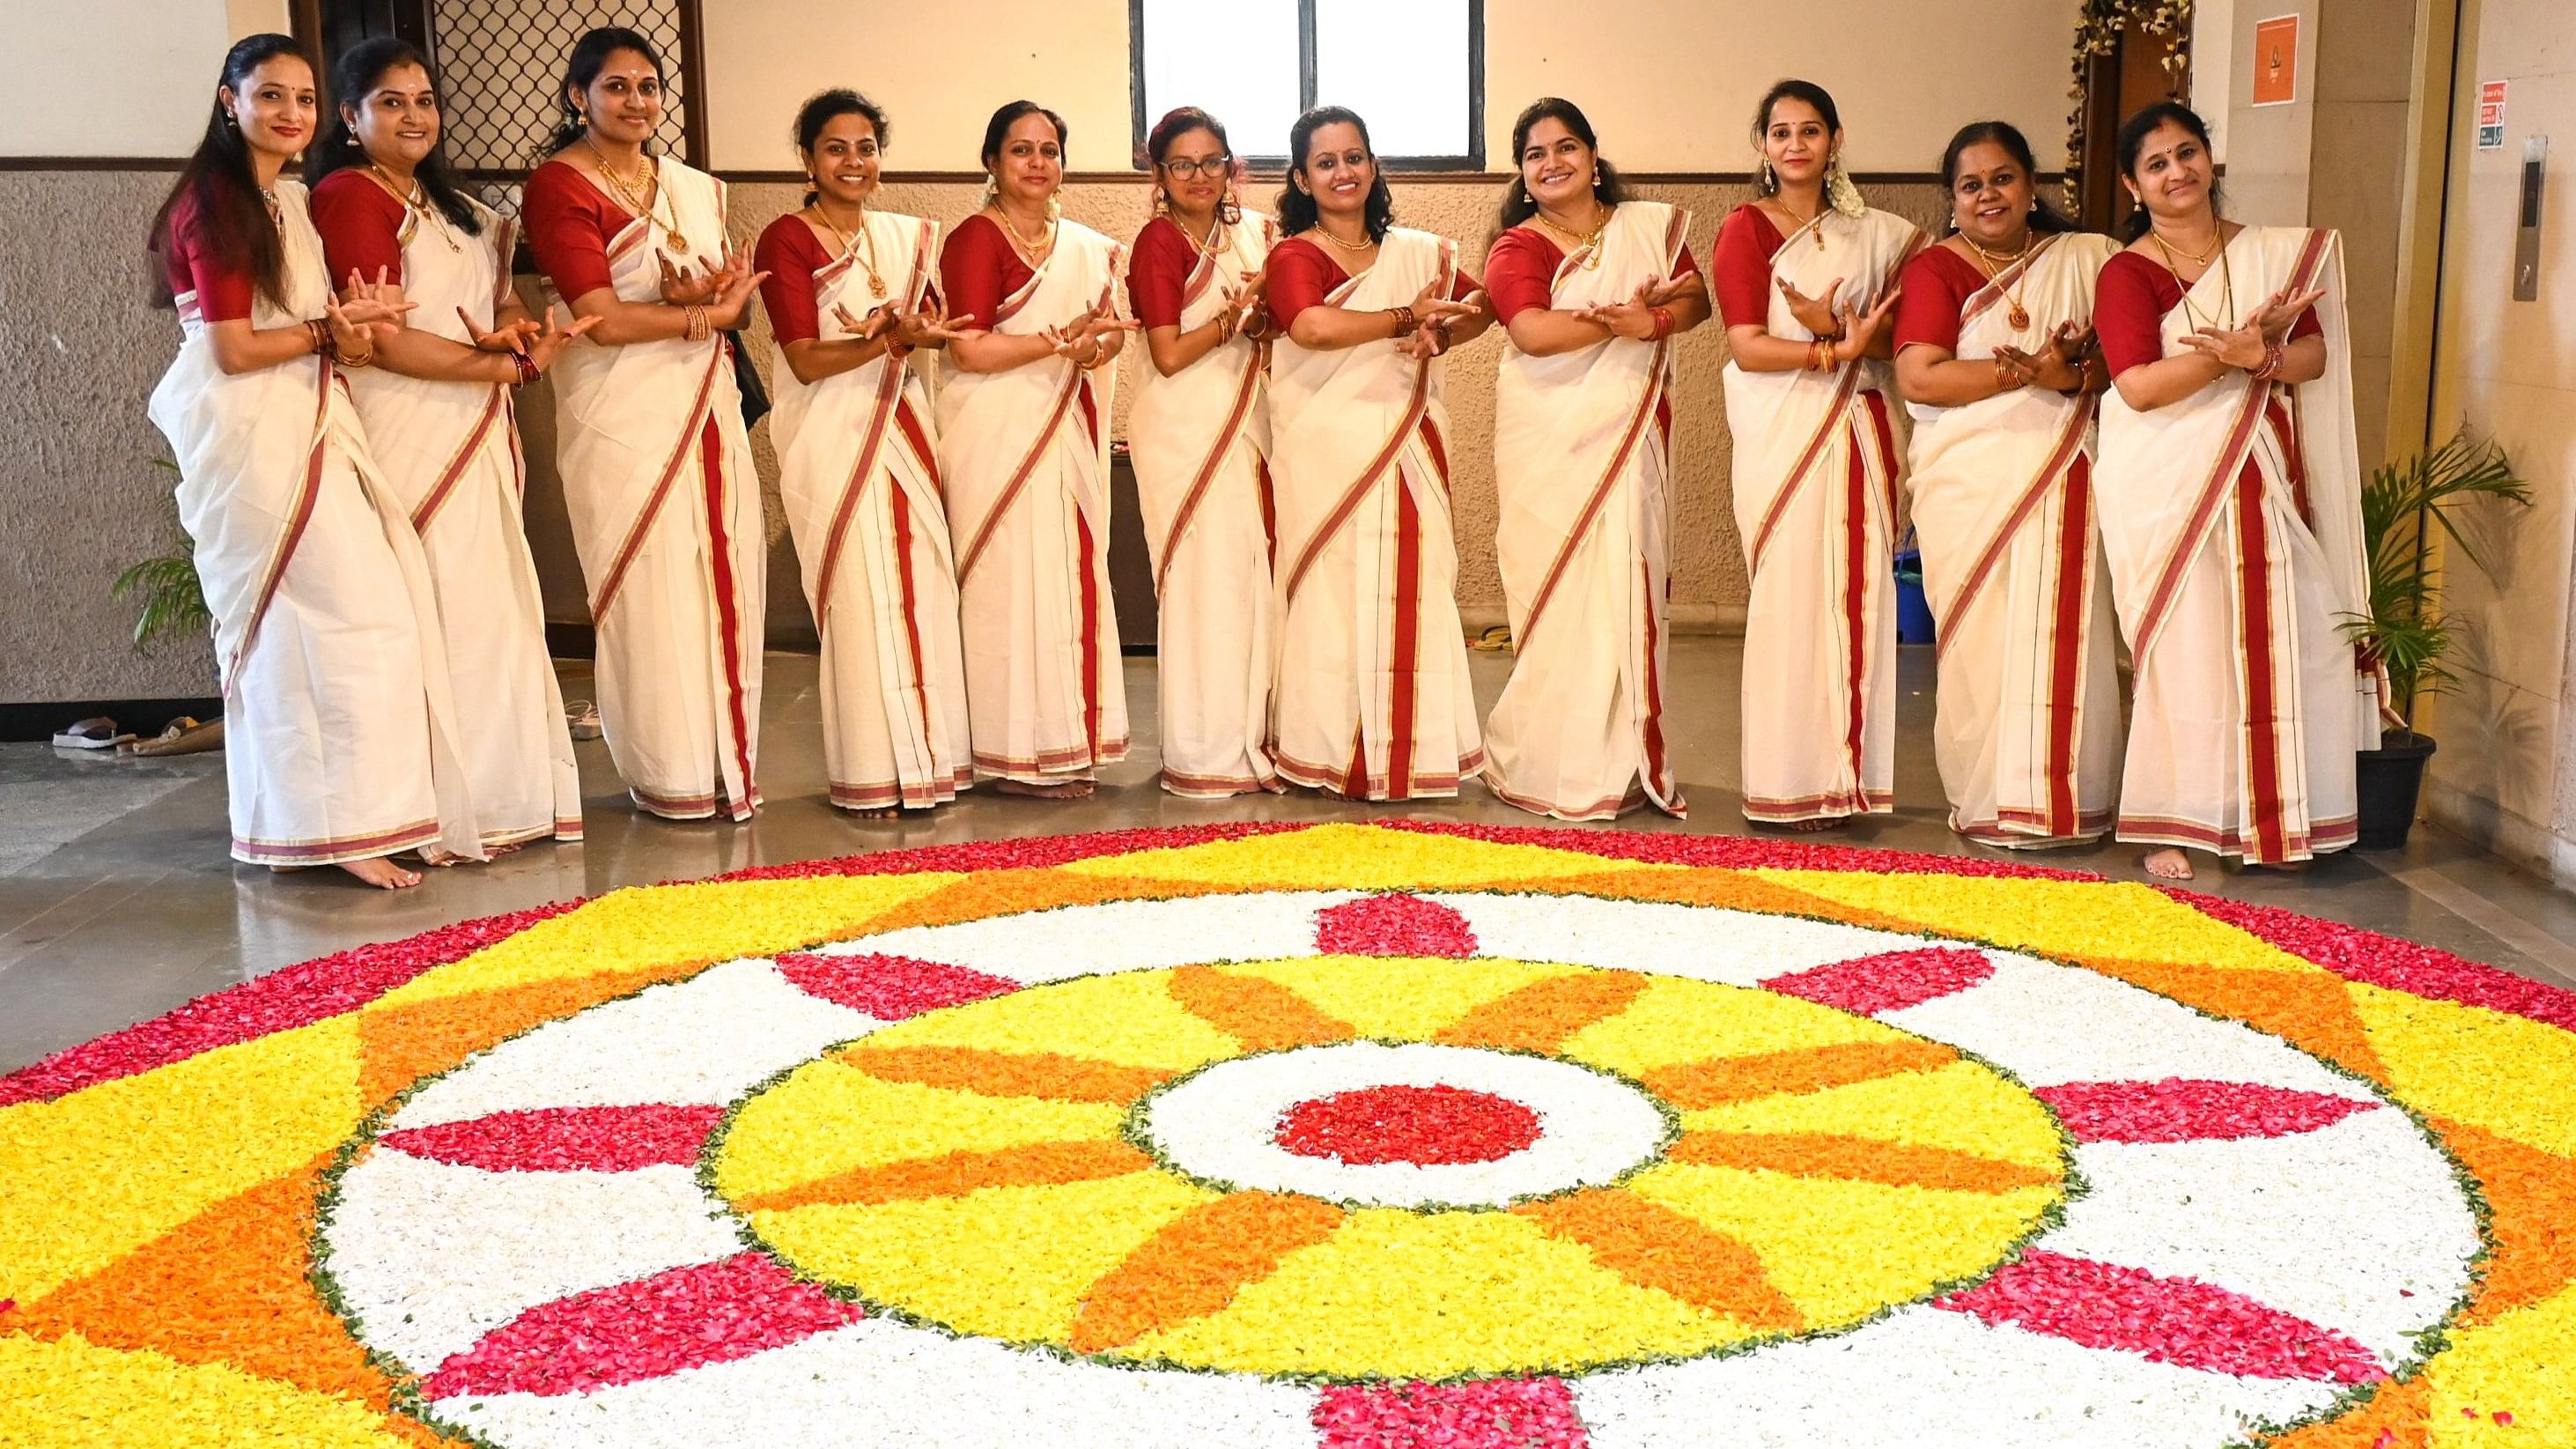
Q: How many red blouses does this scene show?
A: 11